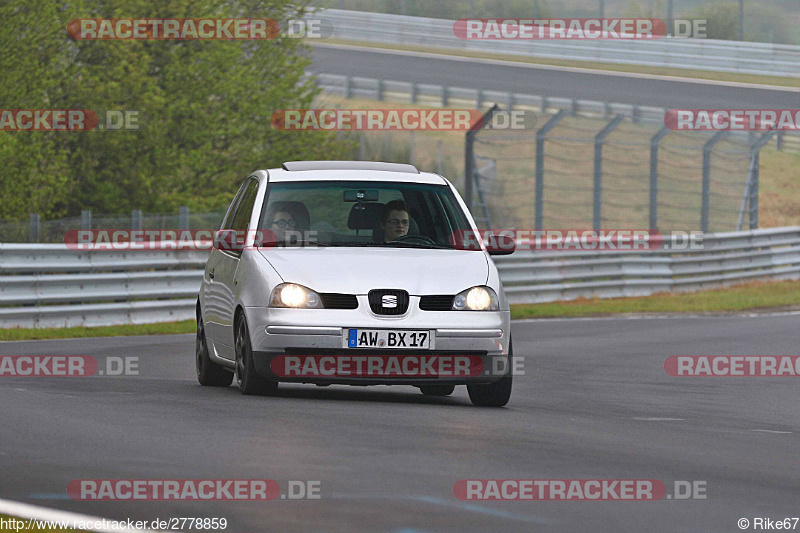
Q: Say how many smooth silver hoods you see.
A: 1